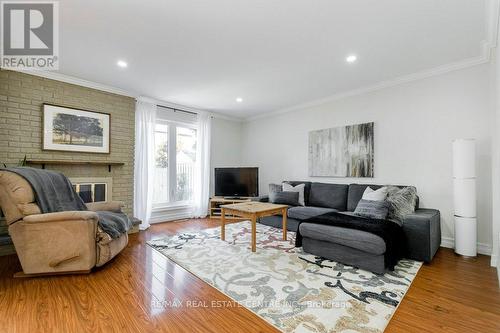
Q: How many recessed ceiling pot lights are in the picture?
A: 3